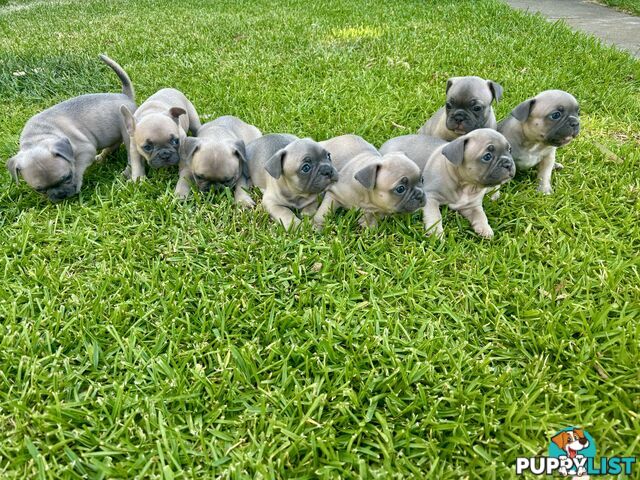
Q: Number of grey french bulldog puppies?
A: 8